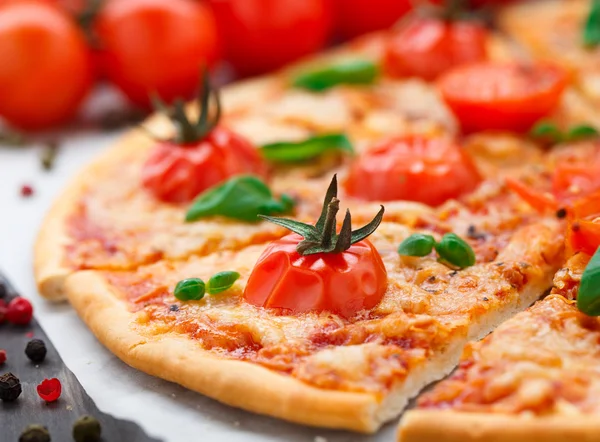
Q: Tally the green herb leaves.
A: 11